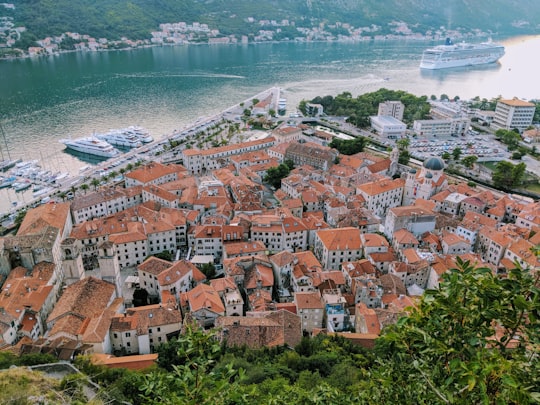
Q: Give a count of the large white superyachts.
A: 3